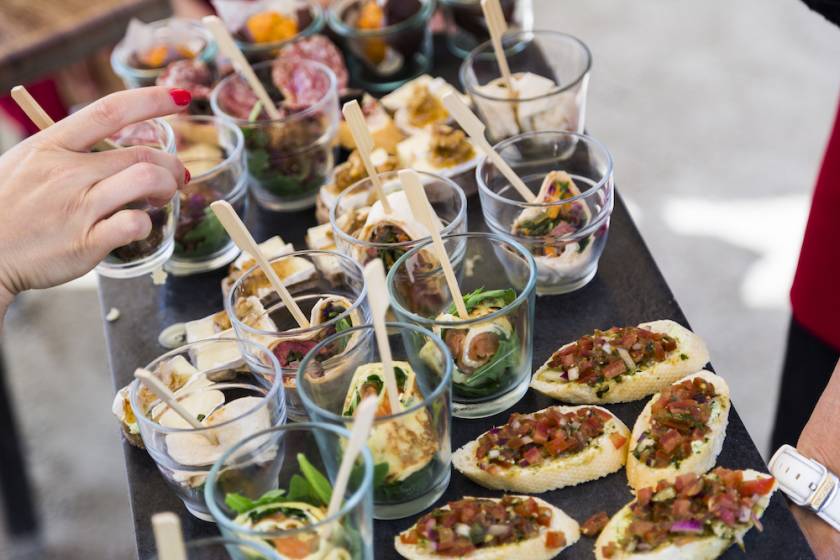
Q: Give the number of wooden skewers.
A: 11